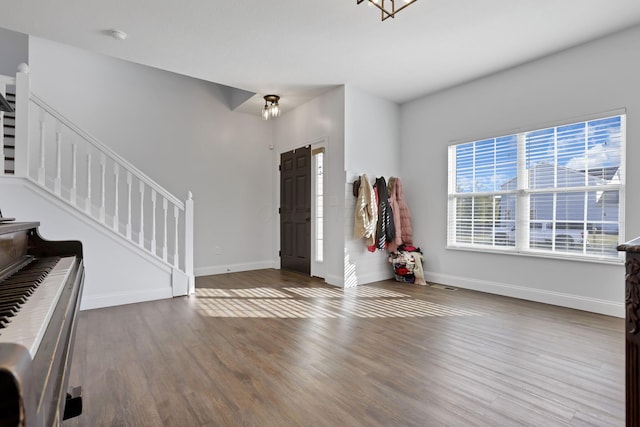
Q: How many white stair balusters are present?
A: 11